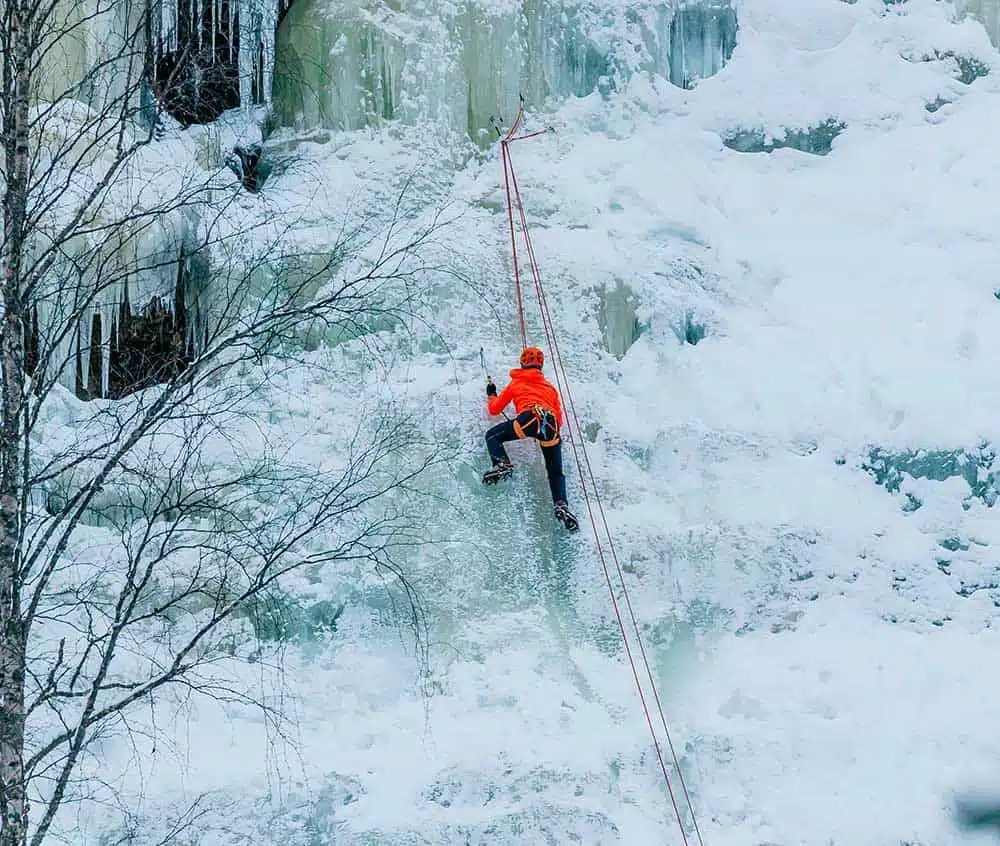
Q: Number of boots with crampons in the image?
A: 2